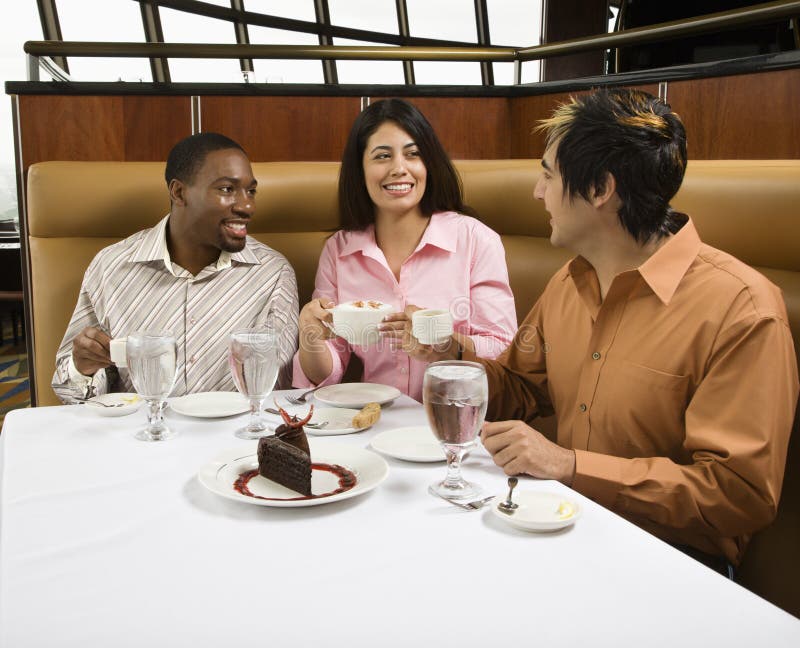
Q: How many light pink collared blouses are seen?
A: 1